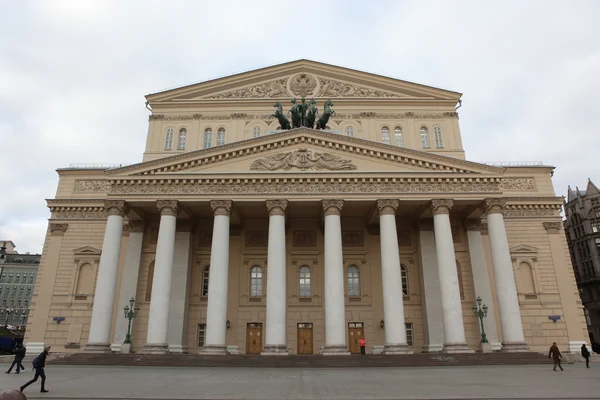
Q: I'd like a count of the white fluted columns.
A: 8